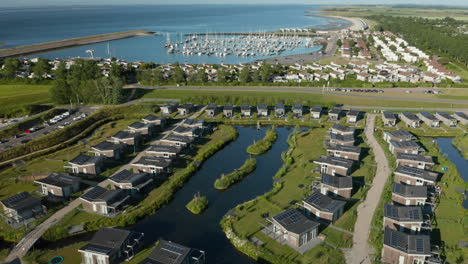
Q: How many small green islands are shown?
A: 3